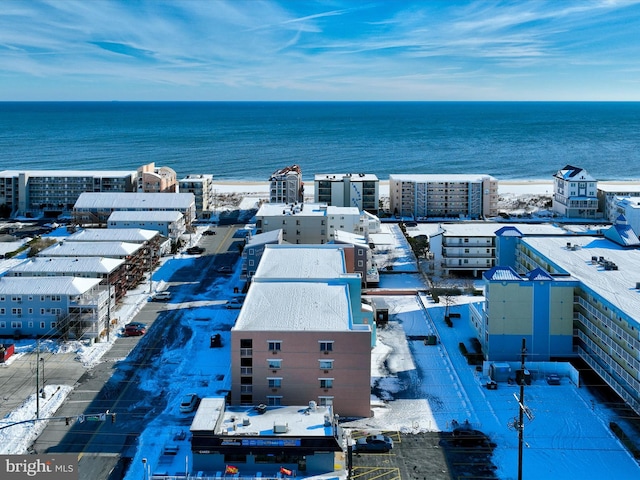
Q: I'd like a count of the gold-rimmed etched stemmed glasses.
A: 0